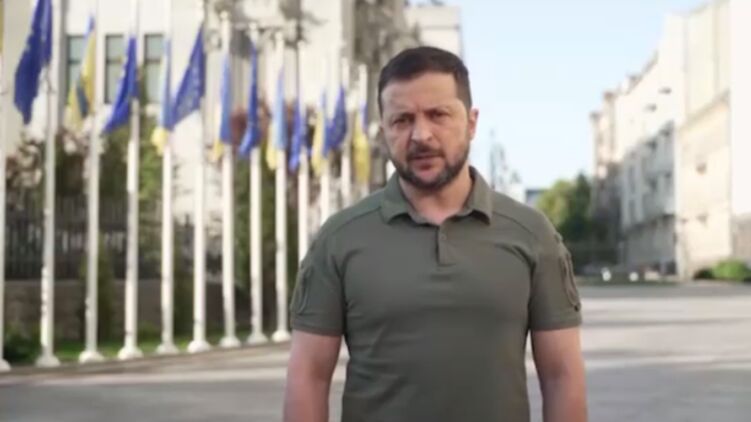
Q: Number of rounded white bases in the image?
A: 9